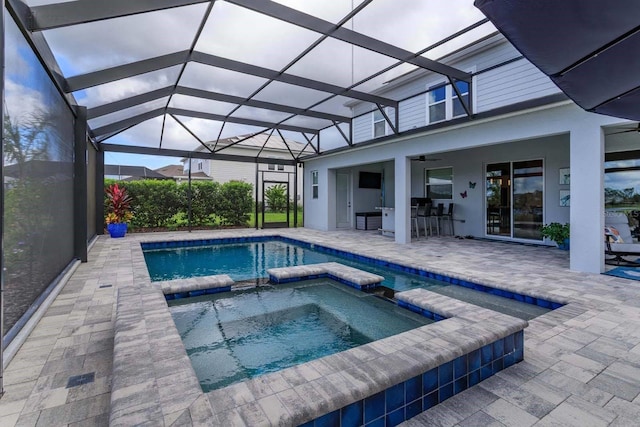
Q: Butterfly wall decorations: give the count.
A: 2